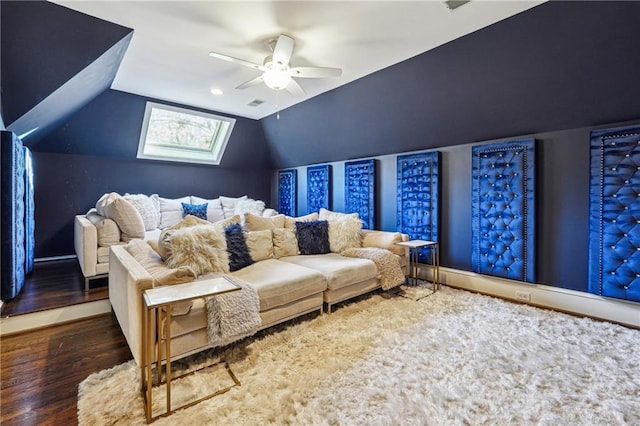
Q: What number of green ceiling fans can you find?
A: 0